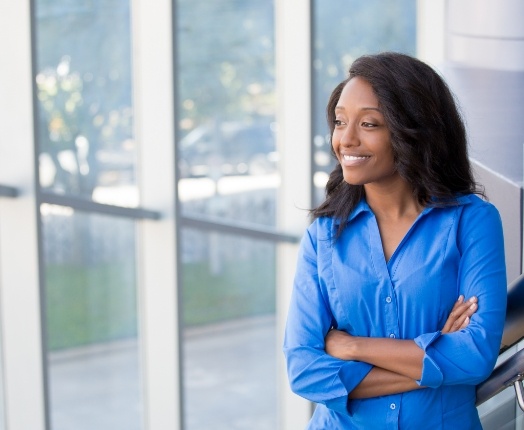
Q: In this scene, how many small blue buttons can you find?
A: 3